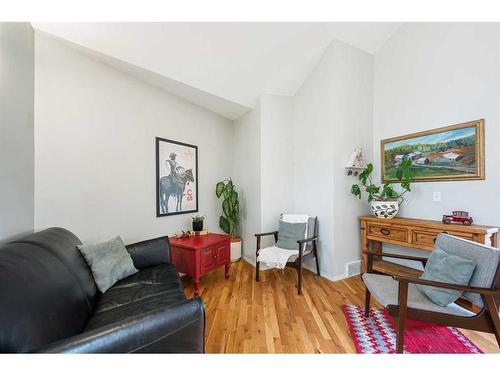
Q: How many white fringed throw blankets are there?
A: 1